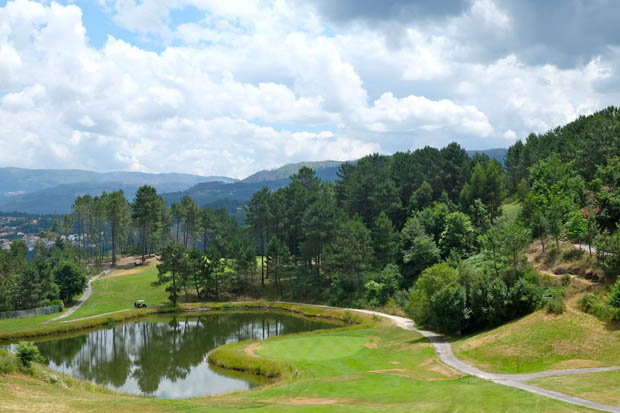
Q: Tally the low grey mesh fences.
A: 1